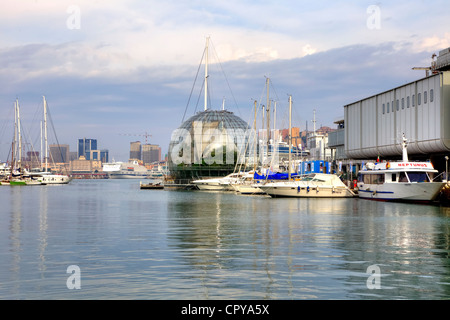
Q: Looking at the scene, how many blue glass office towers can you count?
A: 2